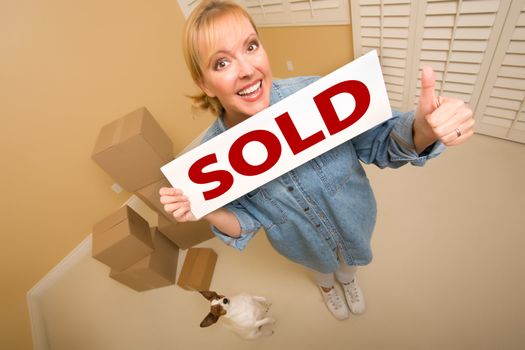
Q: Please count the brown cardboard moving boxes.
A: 6